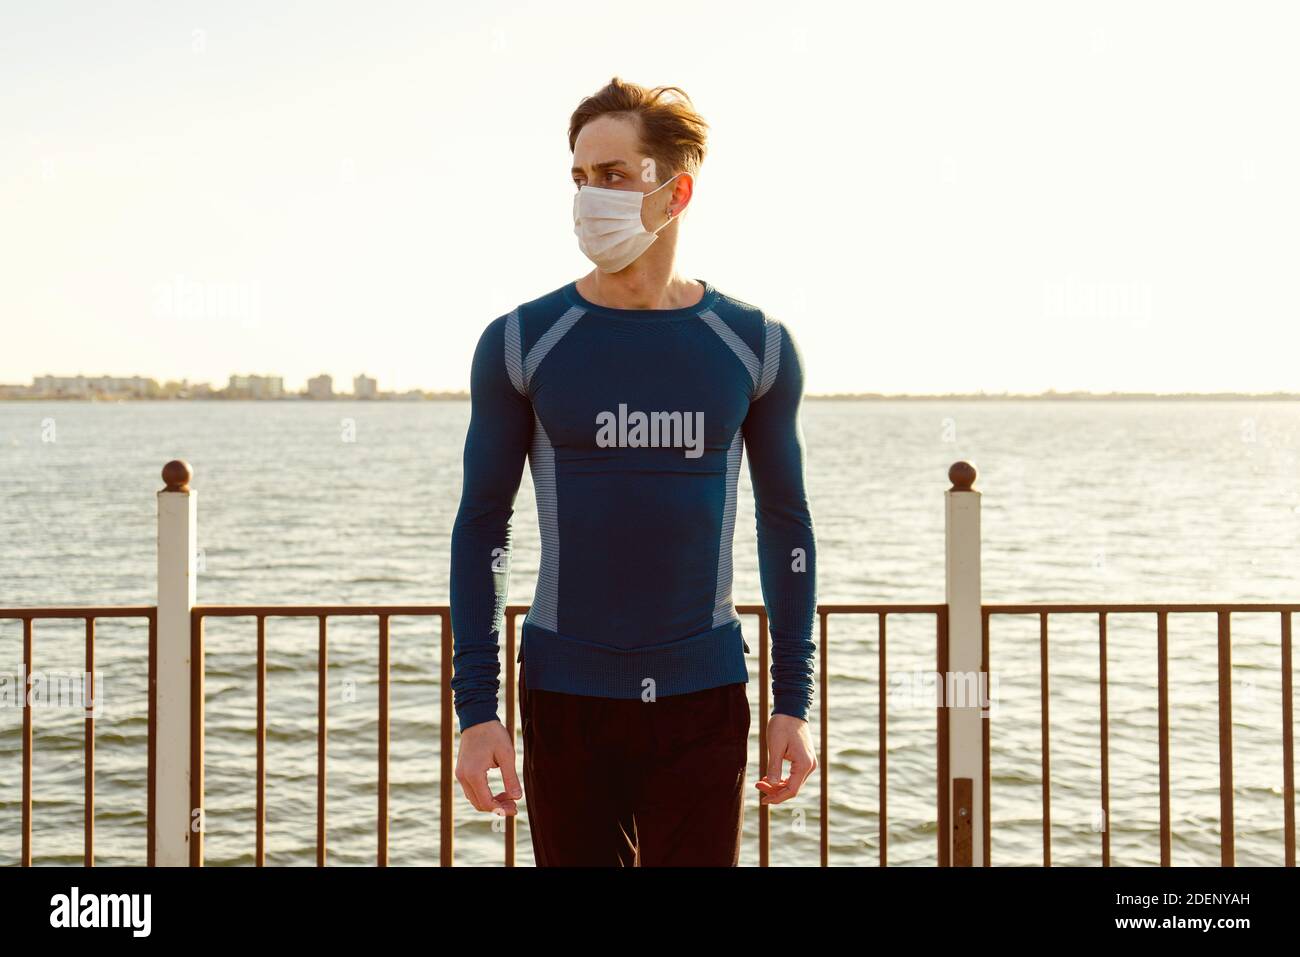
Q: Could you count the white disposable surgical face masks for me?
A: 1